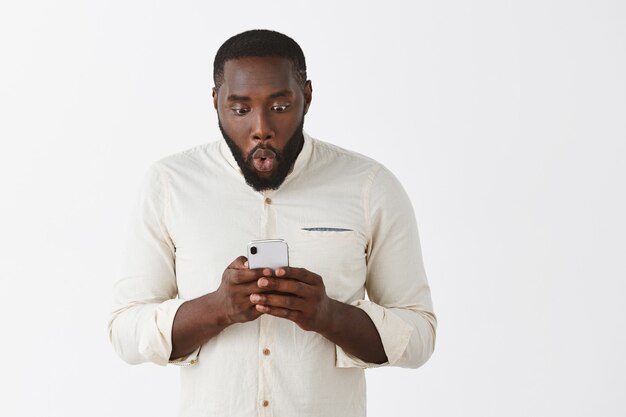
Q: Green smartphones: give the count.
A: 0